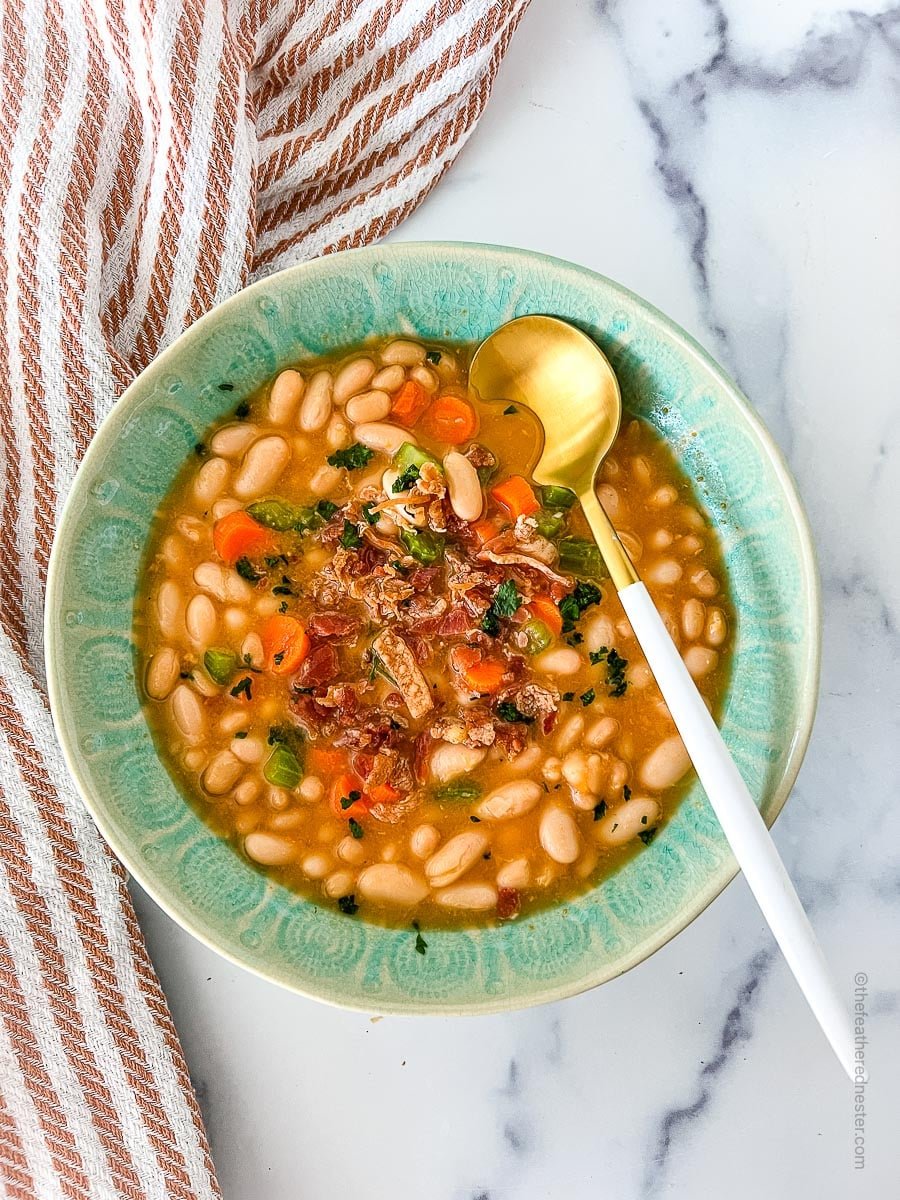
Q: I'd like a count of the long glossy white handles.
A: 1